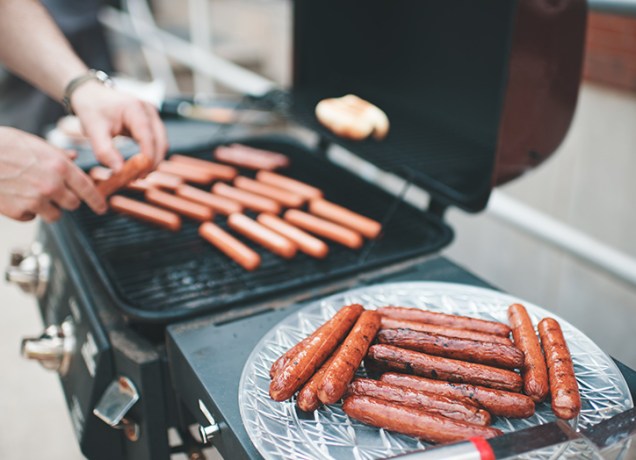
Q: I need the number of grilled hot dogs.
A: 13